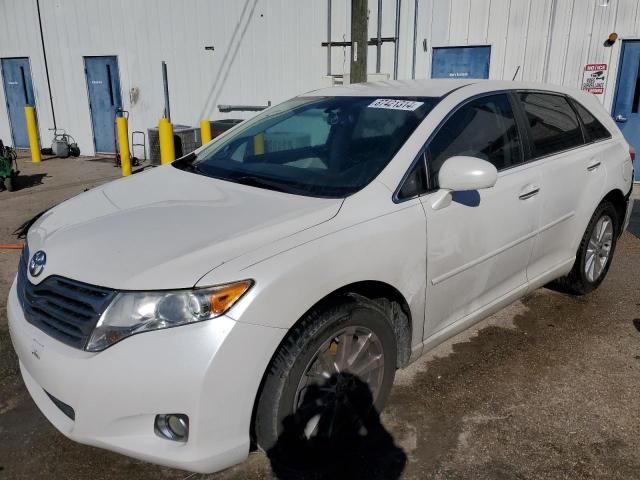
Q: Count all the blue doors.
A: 4